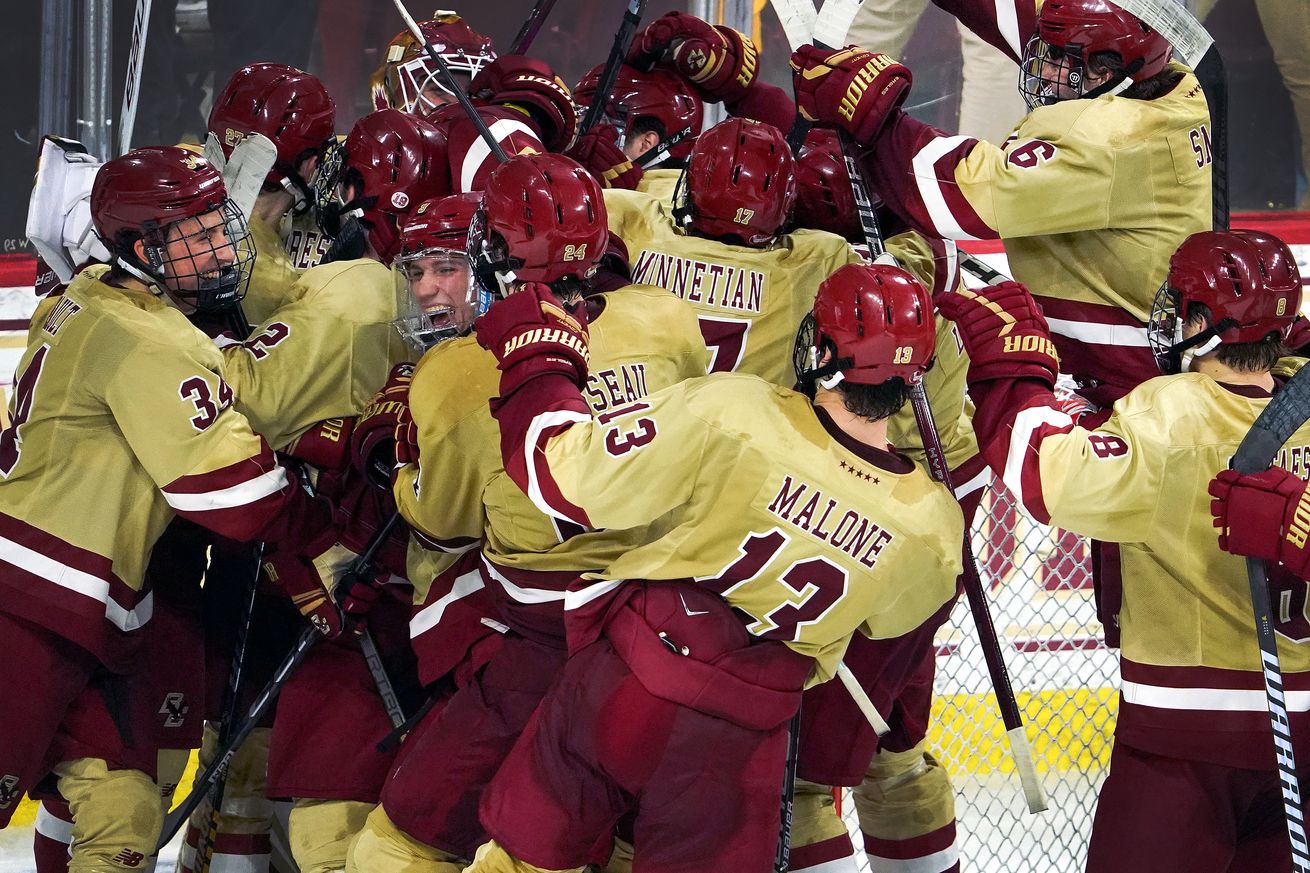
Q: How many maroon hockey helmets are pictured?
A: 12